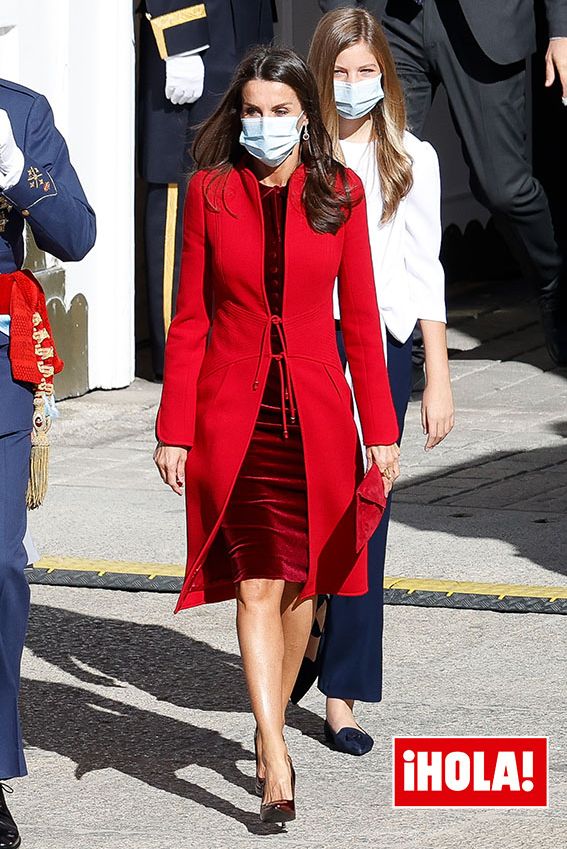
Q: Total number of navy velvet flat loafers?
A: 2